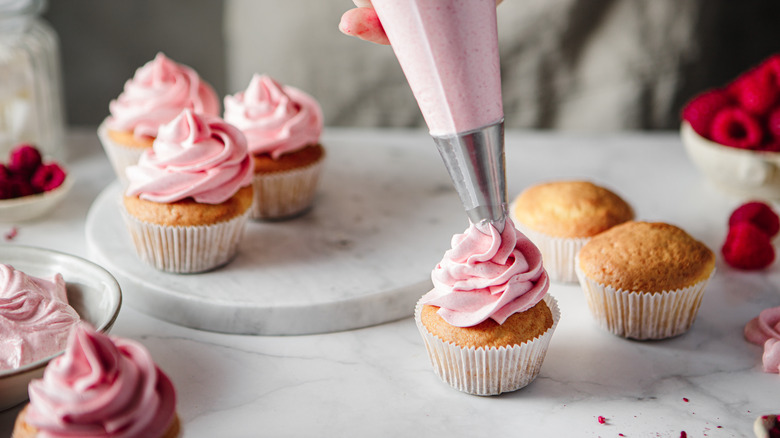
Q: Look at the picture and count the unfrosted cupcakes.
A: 2